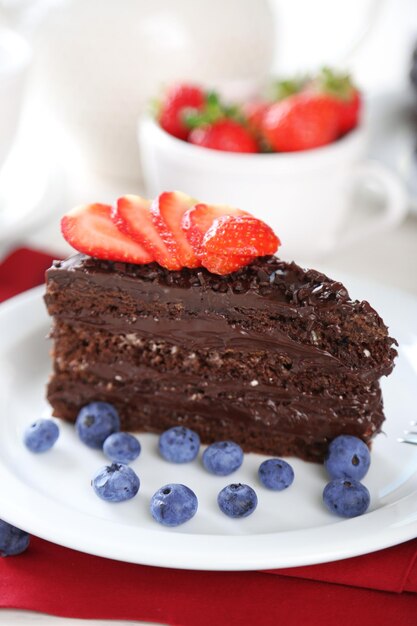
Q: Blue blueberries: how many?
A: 12